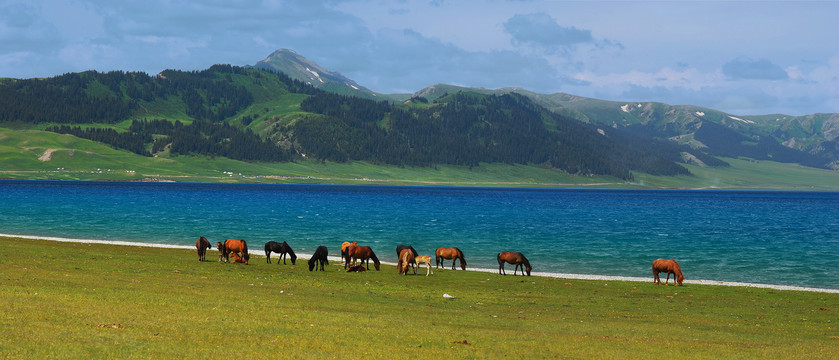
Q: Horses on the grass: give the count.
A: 15